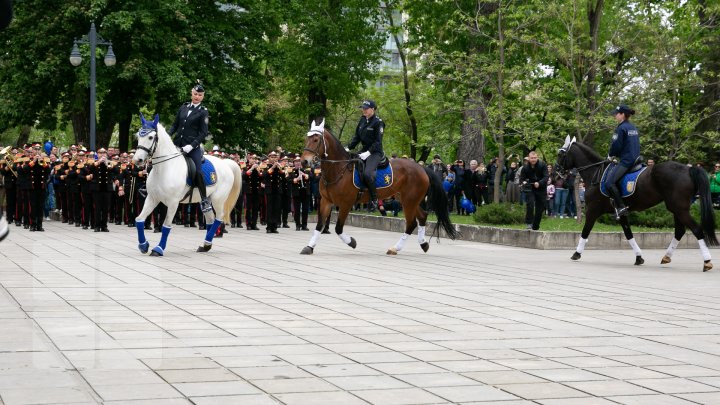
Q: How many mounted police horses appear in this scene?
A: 3